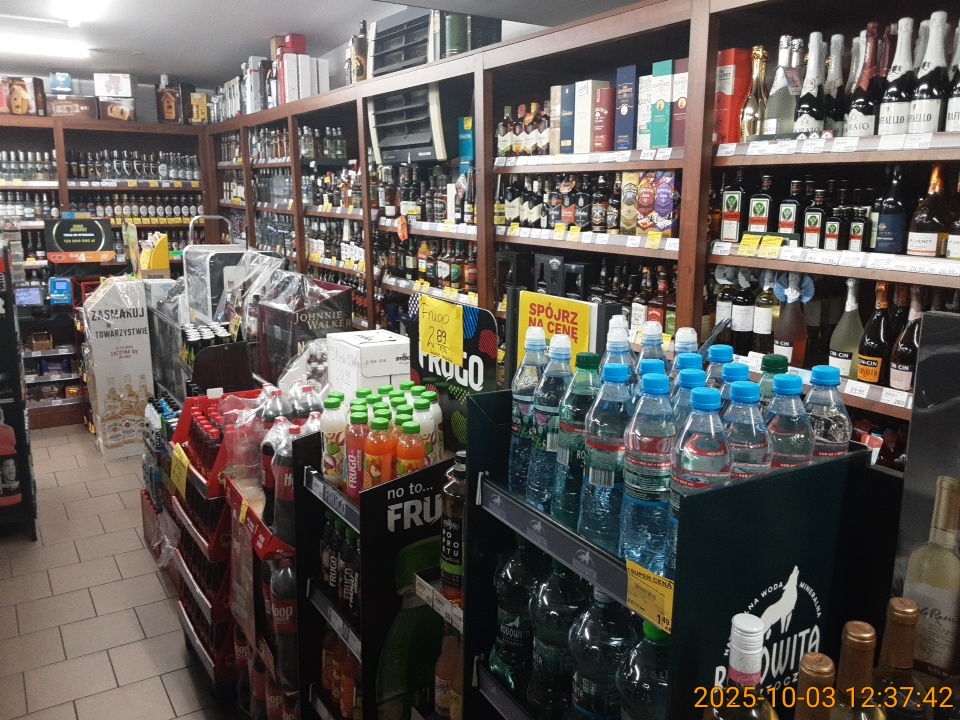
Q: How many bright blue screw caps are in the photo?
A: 11